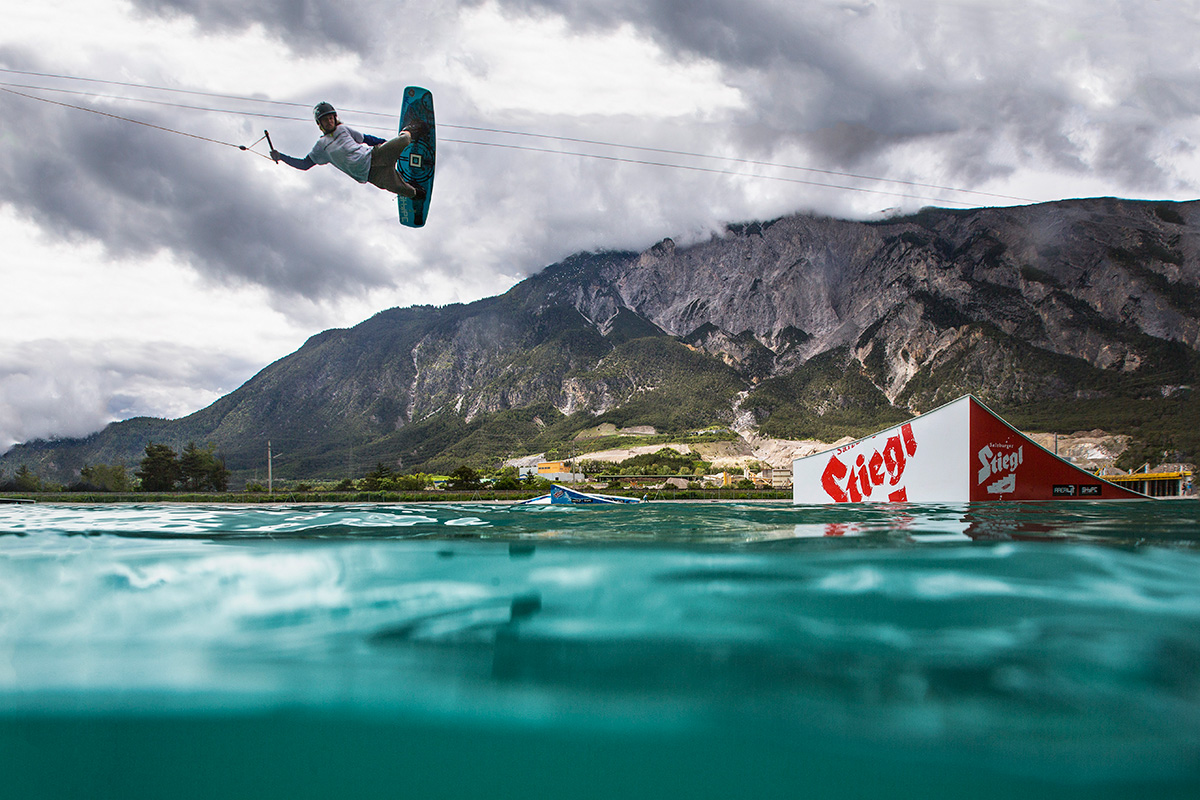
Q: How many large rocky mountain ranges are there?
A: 1